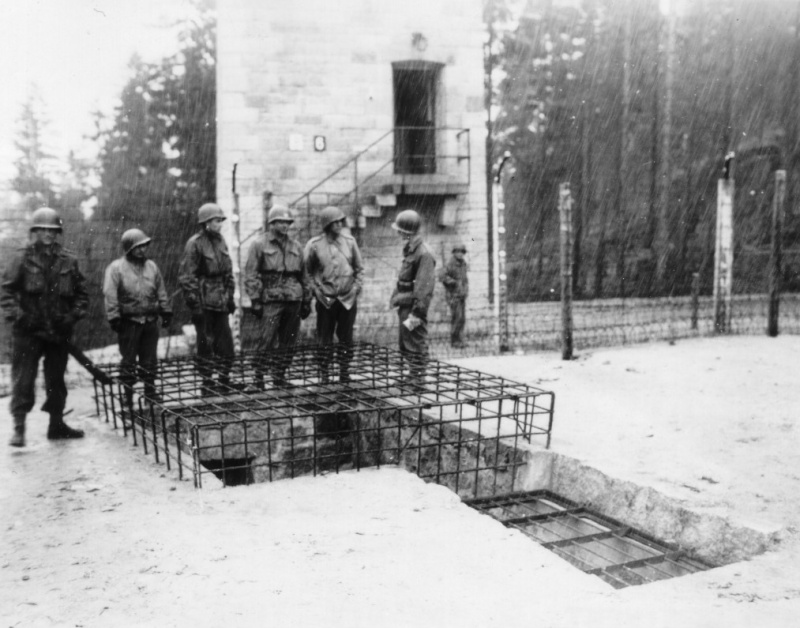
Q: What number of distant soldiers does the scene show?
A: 1